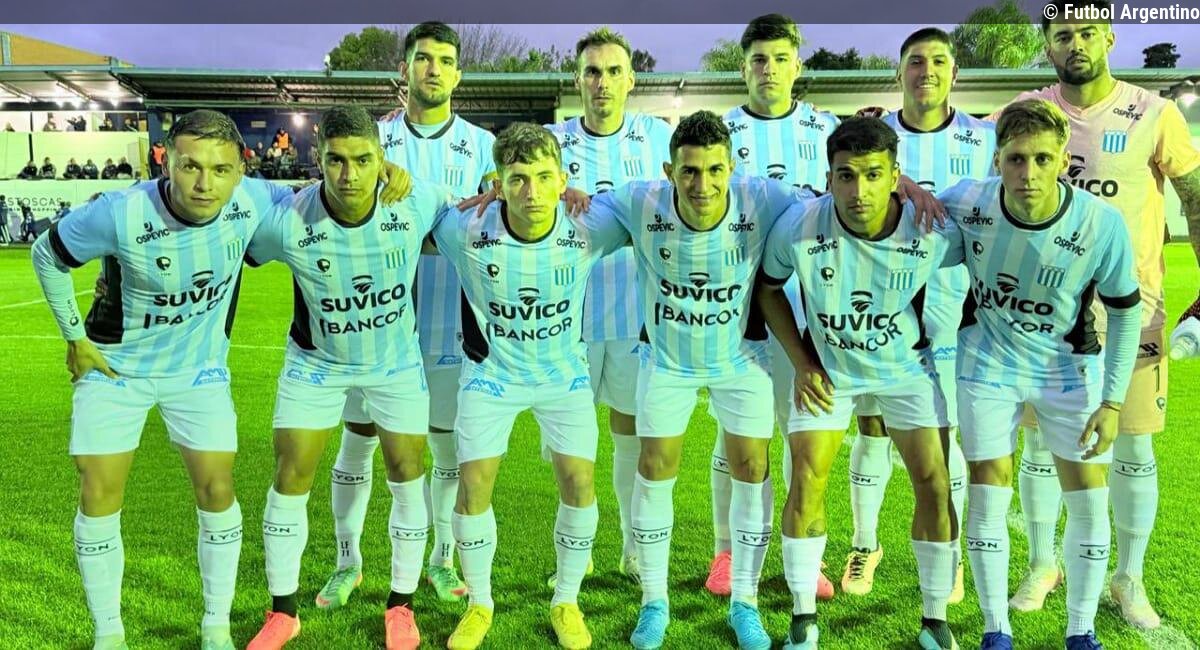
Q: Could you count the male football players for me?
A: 11